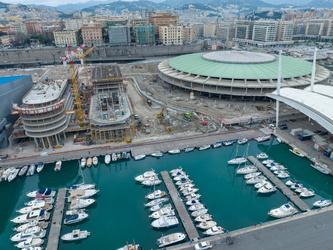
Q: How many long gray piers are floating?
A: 3